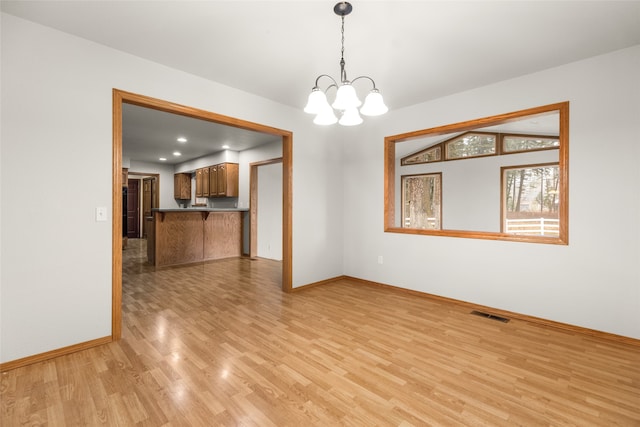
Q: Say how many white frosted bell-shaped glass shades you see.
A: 5